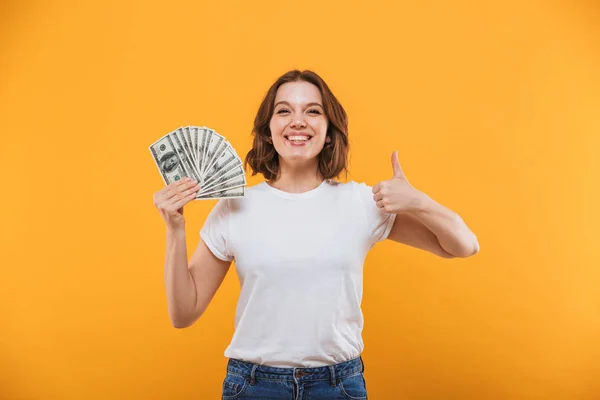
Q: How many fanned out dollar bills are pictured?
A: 14